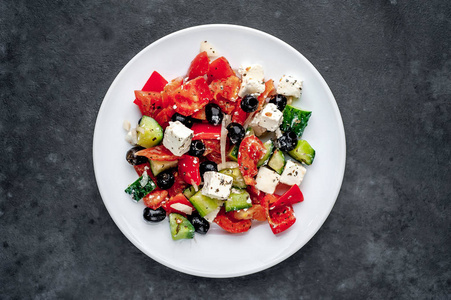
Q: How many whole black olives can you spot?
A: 12